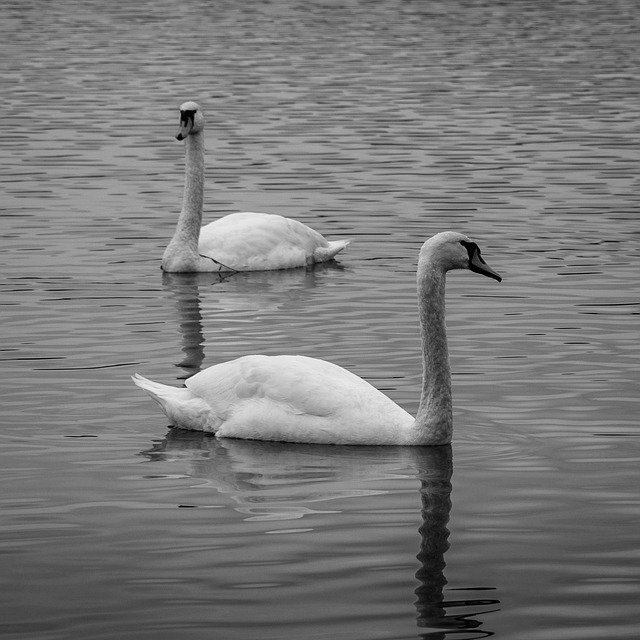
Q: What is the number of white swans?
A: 2